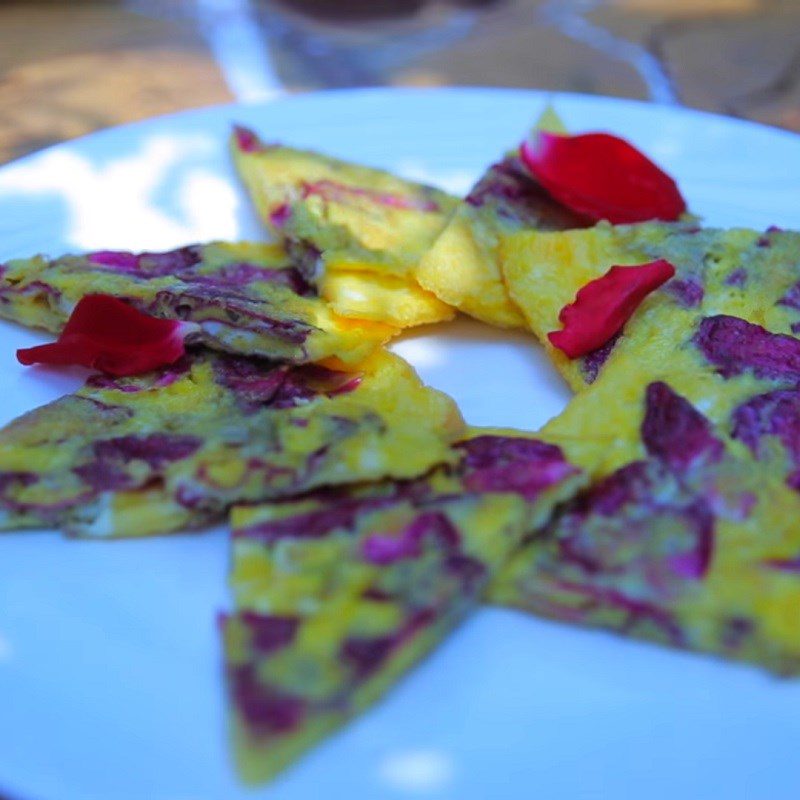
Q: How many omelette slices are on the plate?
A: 7